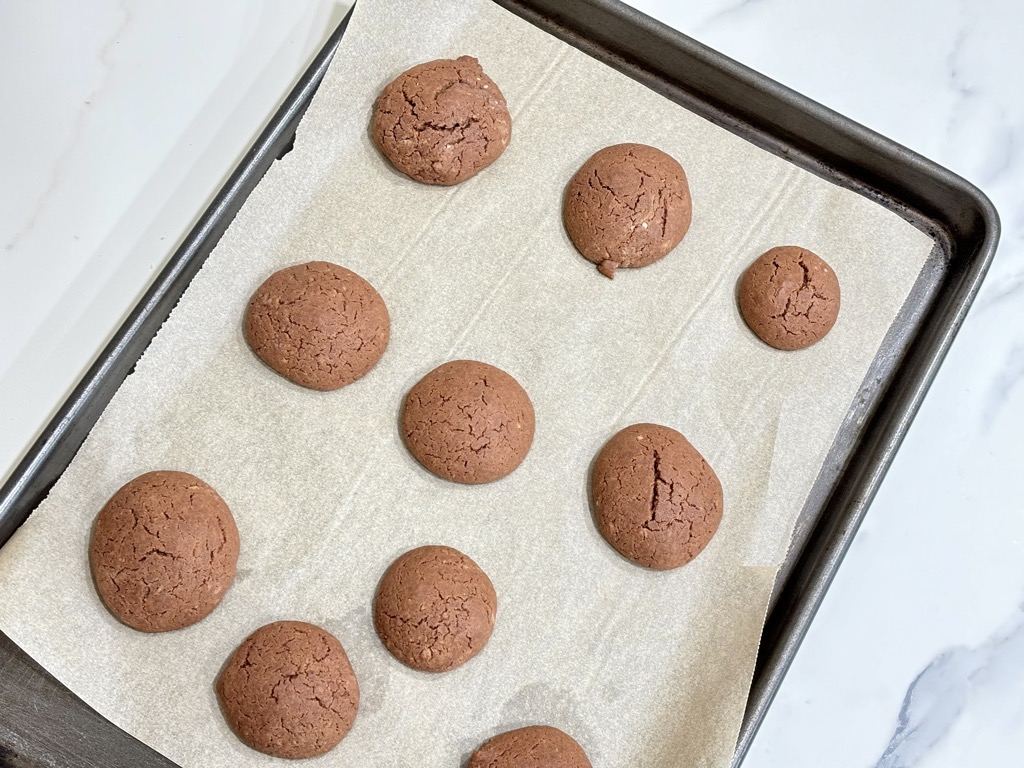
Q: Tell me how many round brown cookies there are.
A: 10